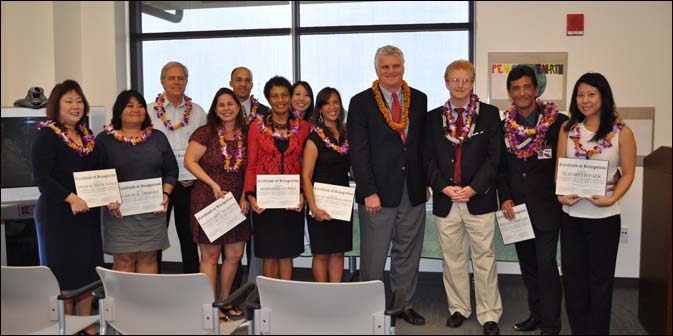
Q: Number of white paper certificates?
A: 8